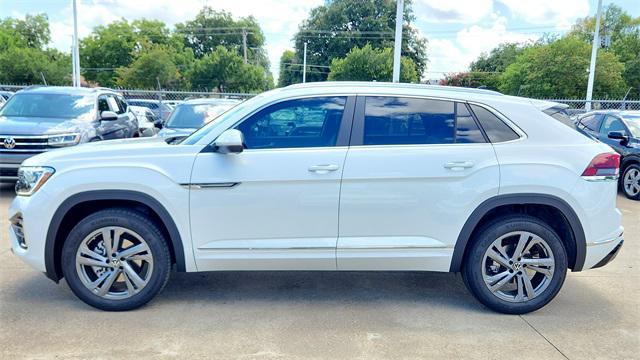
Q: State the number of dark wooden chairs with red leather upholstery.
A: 0